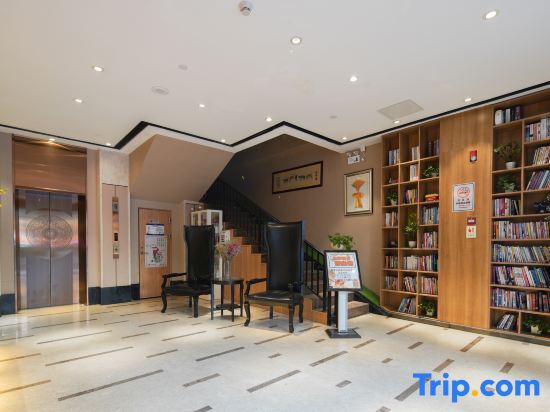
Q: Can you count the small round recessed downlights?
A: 13